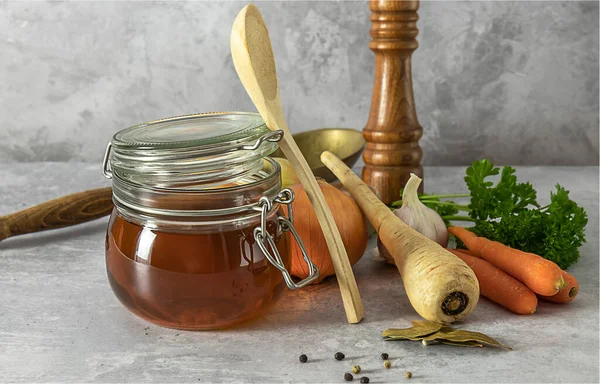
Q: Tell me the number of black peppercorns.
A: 5